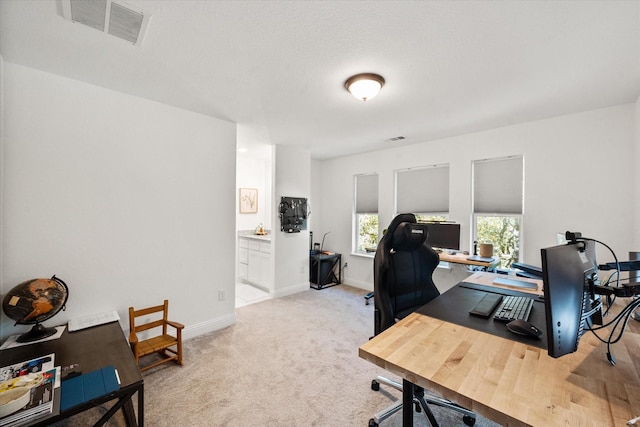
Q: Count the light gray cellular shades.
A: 3